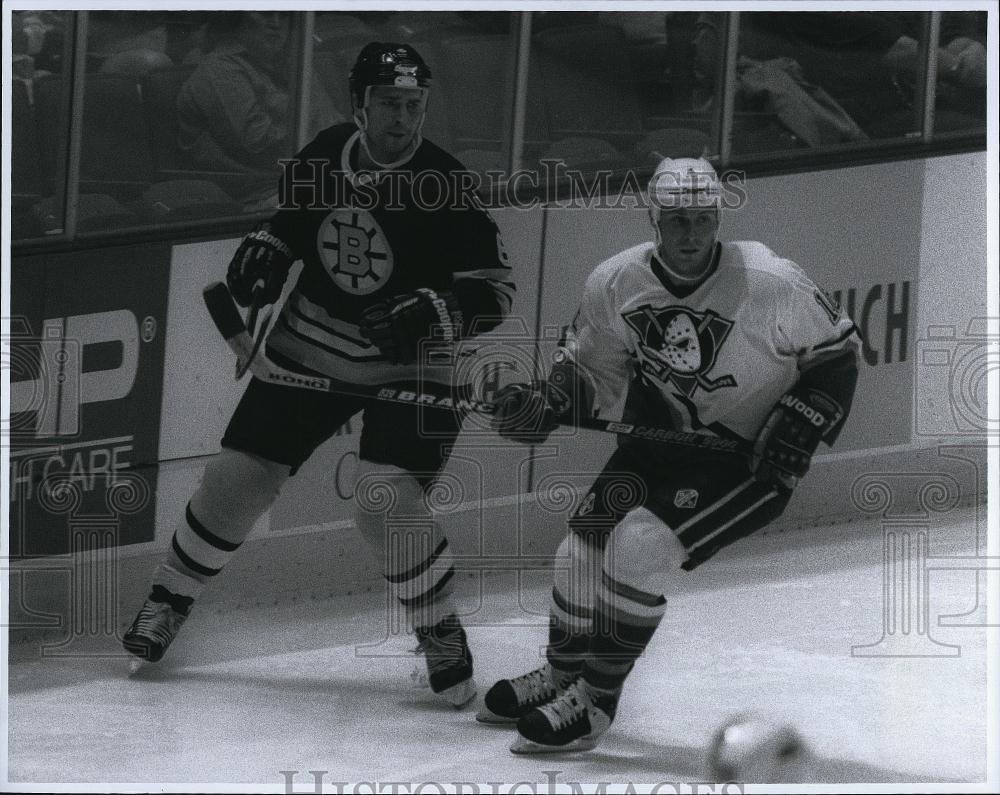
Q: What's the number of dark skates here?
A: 4